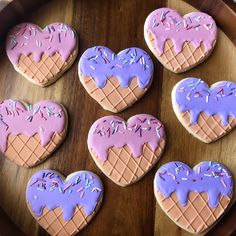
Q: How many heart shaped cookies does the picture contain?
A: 8